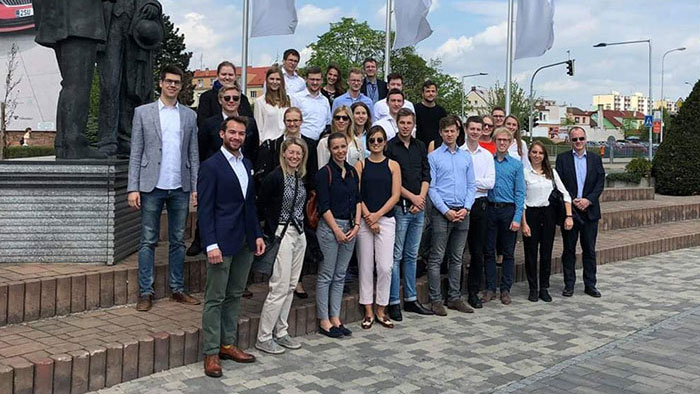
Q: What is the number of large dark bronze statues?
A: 2